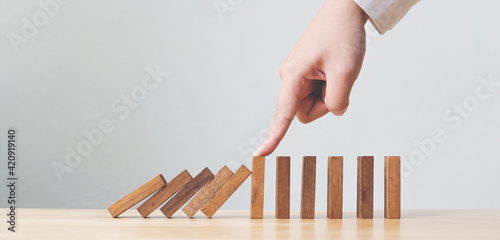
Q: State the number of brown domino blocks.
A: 11